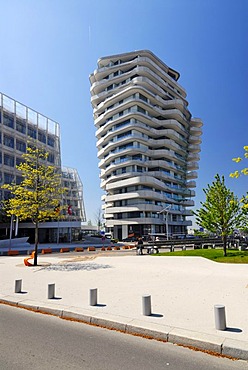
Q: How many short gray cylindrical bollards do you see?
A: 5